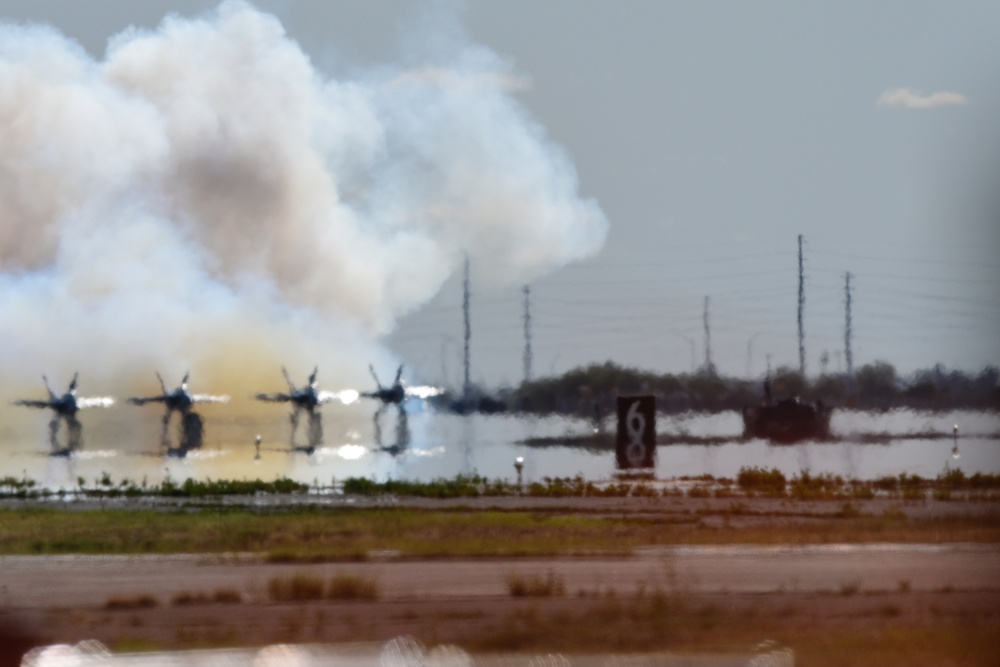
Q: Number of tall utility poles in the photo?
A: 5